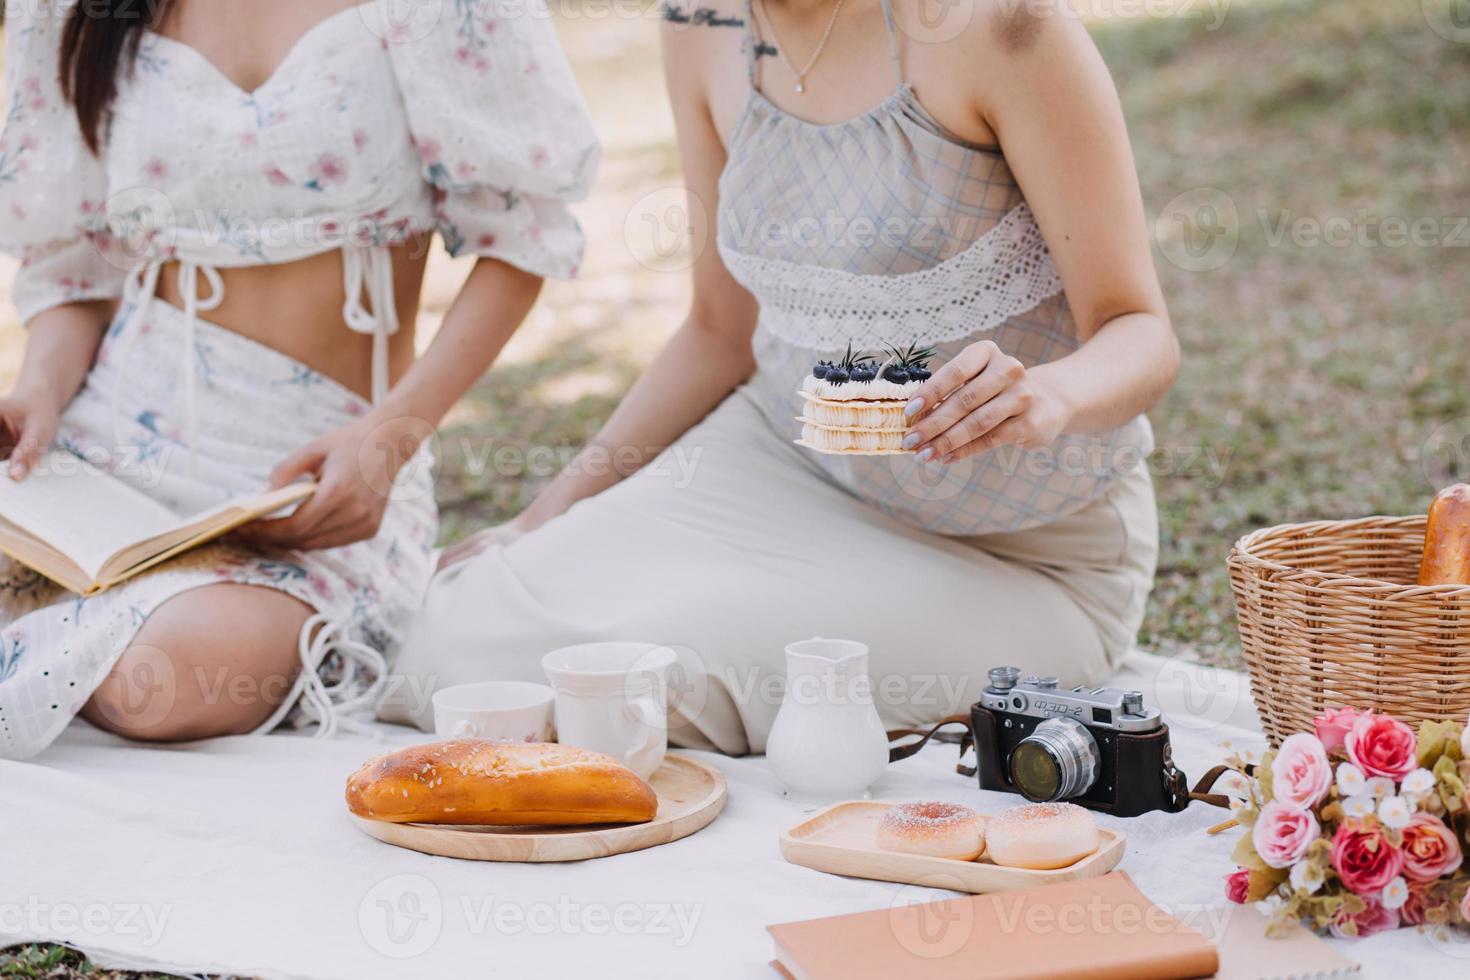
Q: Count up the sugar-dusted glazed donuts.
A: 2